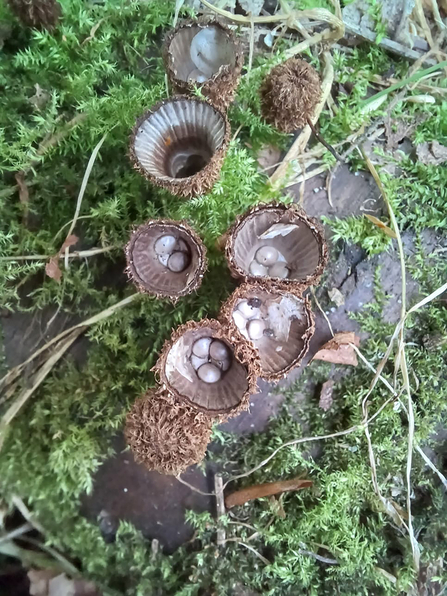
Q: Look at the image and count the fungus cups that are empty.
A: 1